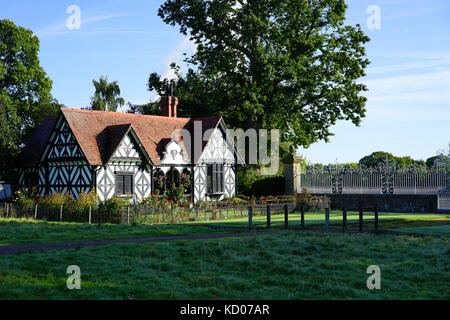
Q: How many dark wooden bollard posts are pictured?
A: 8